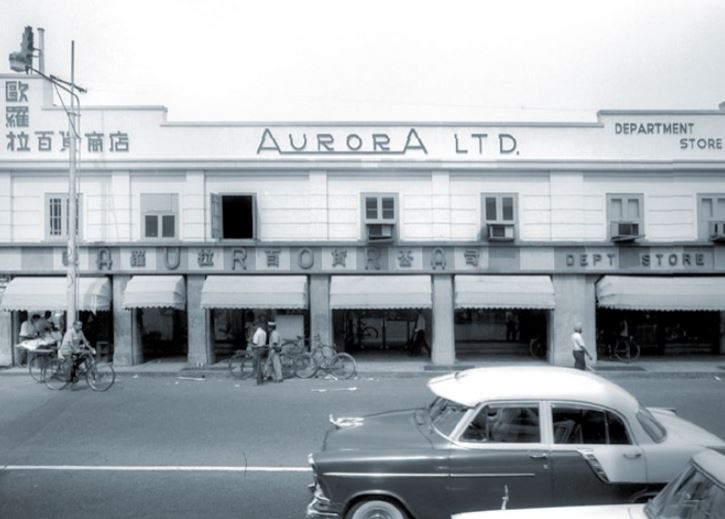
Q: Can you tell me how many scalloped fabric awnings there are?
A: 6